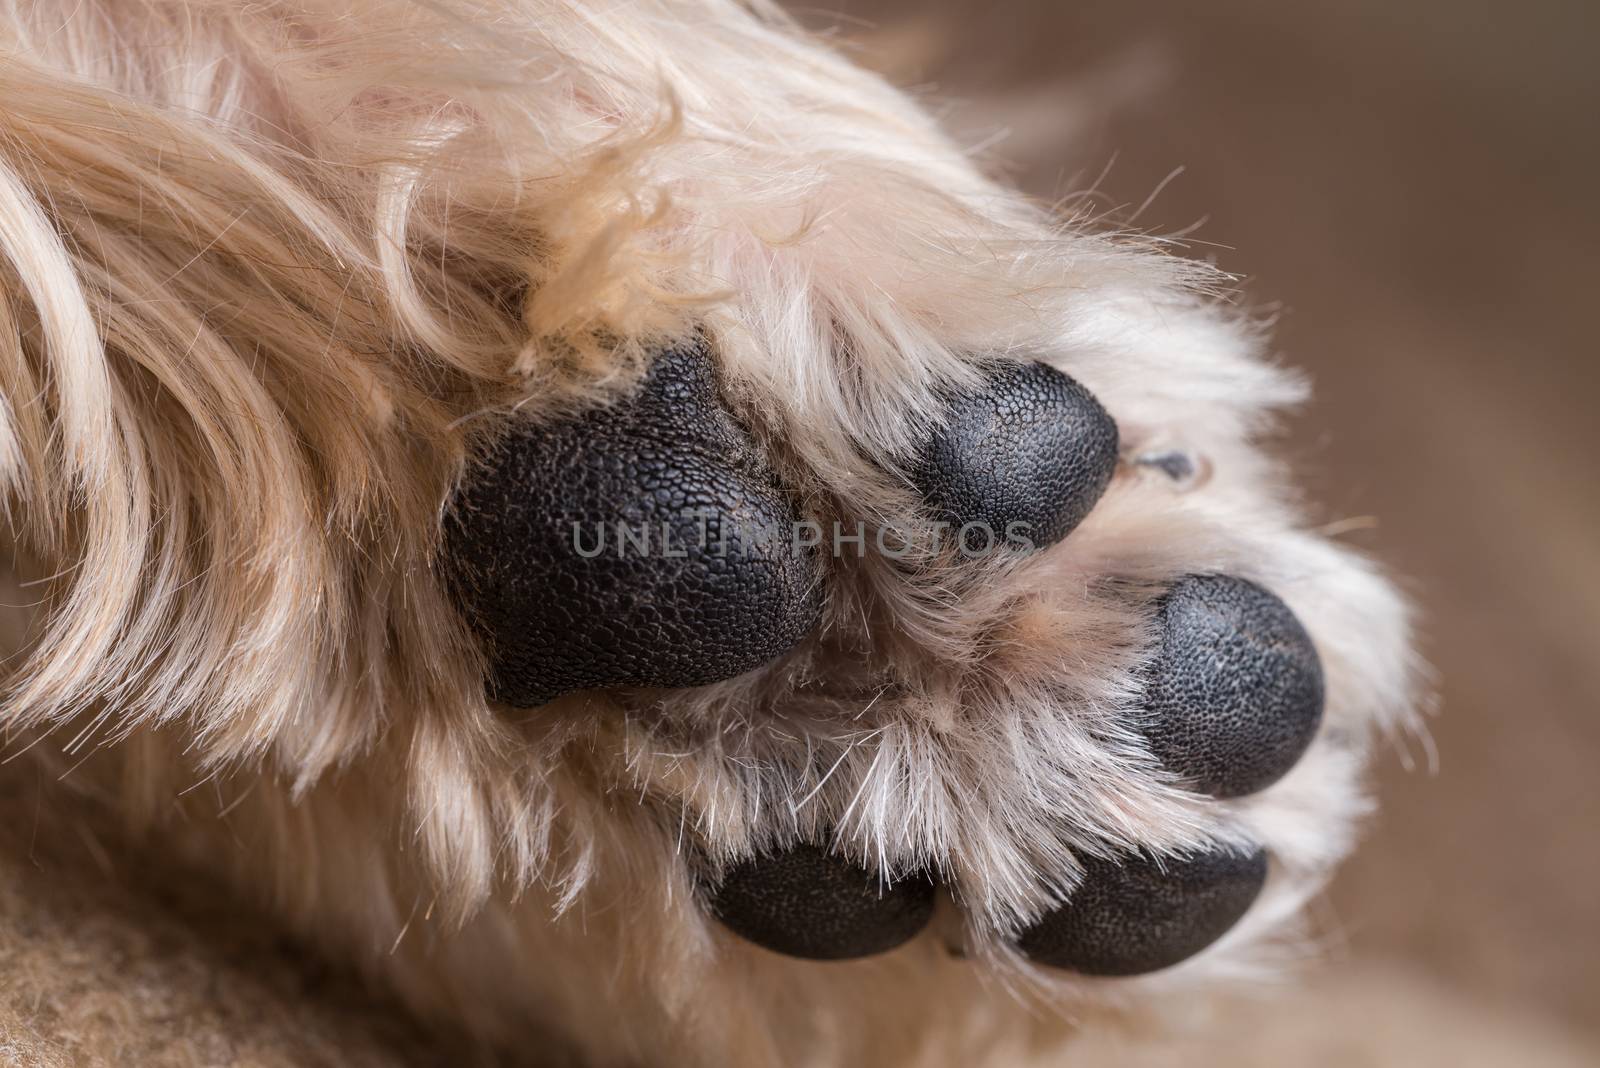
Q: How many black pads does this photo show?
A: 5